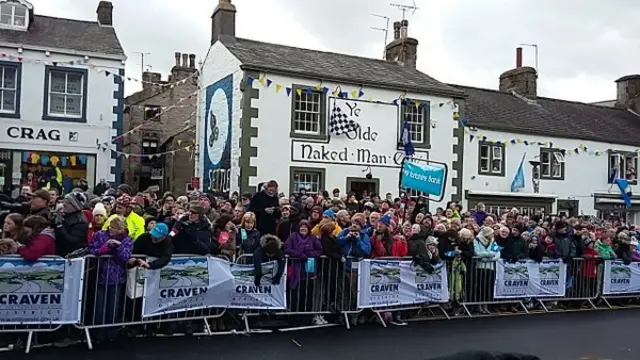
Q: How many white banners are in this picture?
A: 5